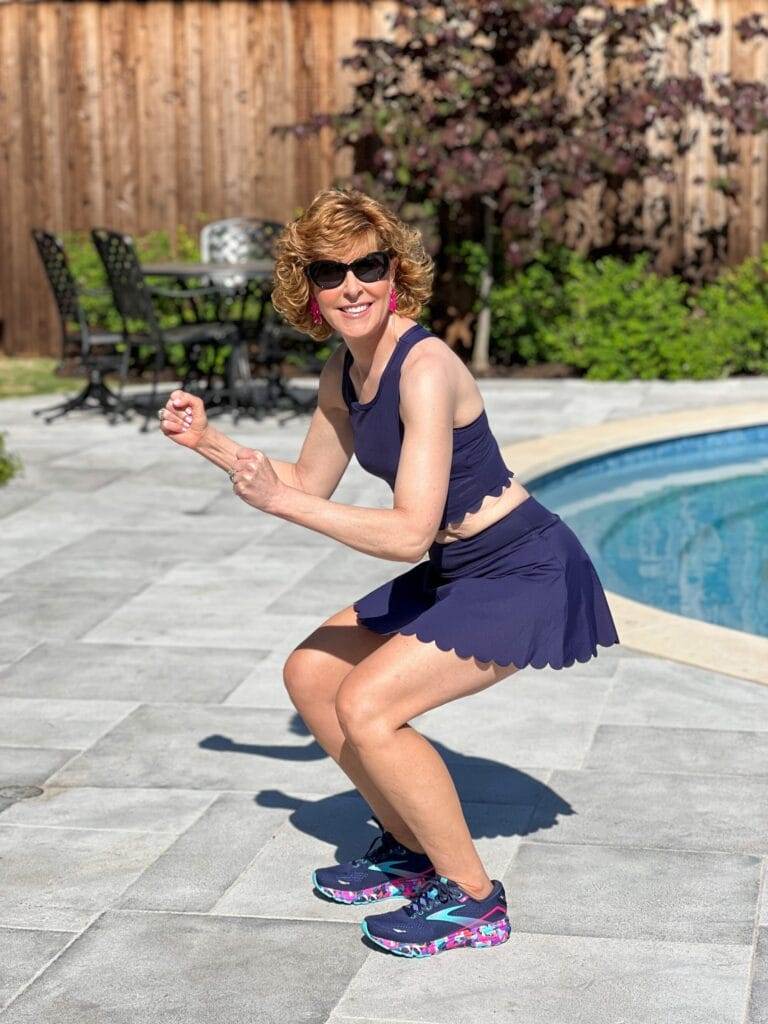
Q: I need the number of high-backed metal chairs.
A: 3